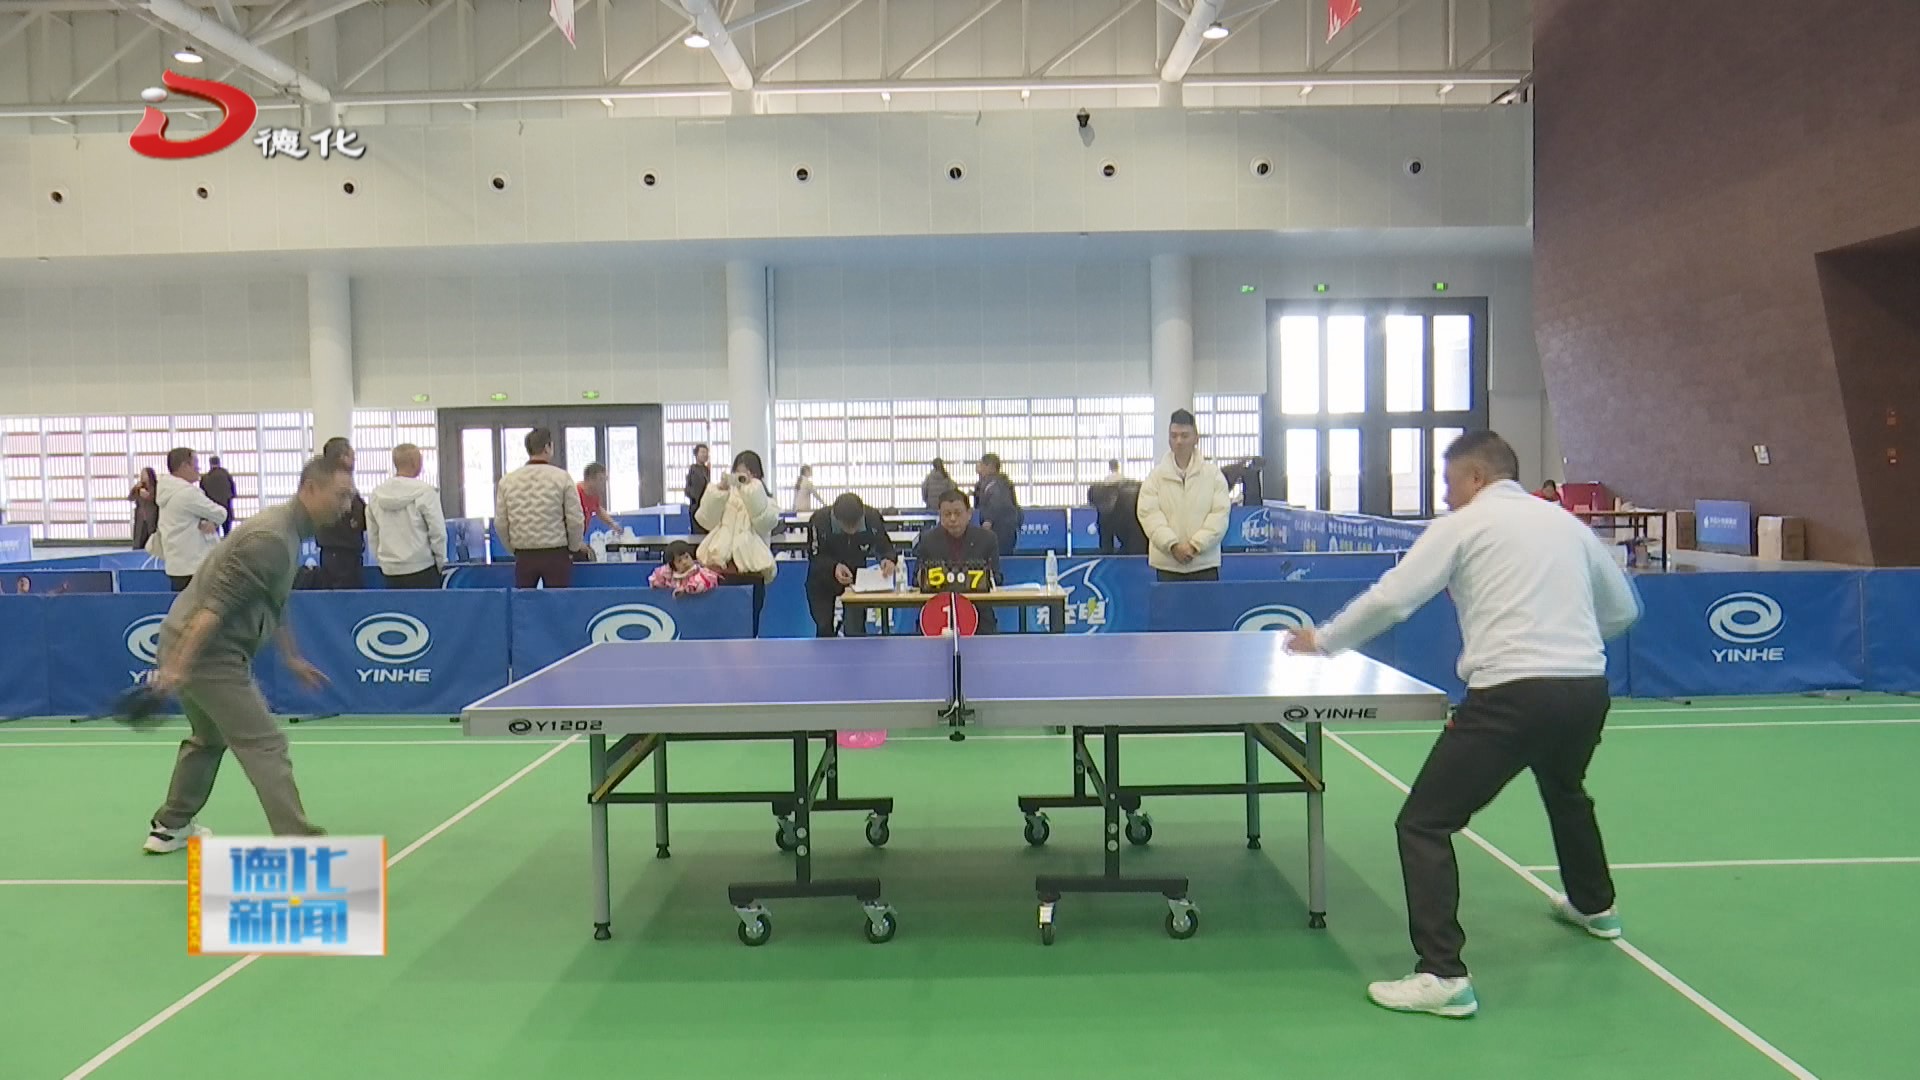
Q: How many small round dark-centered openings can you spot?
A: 10